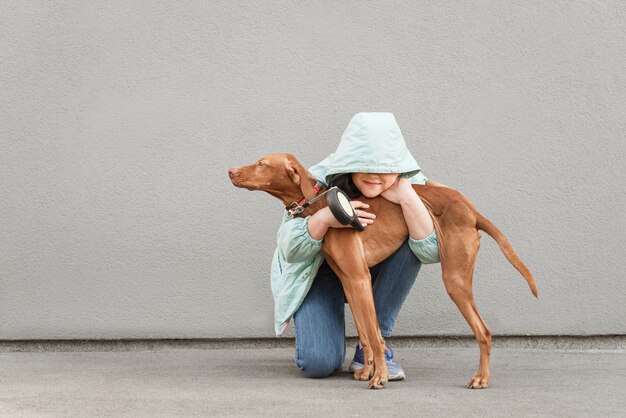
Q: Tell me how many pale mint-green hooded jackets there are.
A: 1